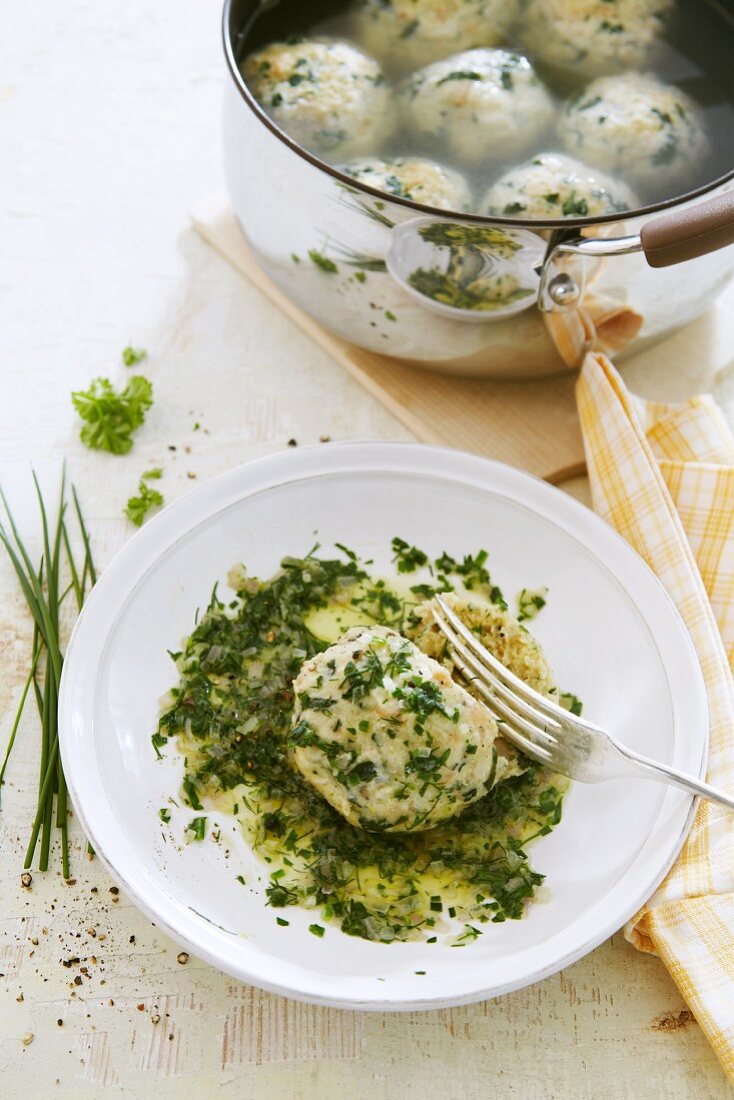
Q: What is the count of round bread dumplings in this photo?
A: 8